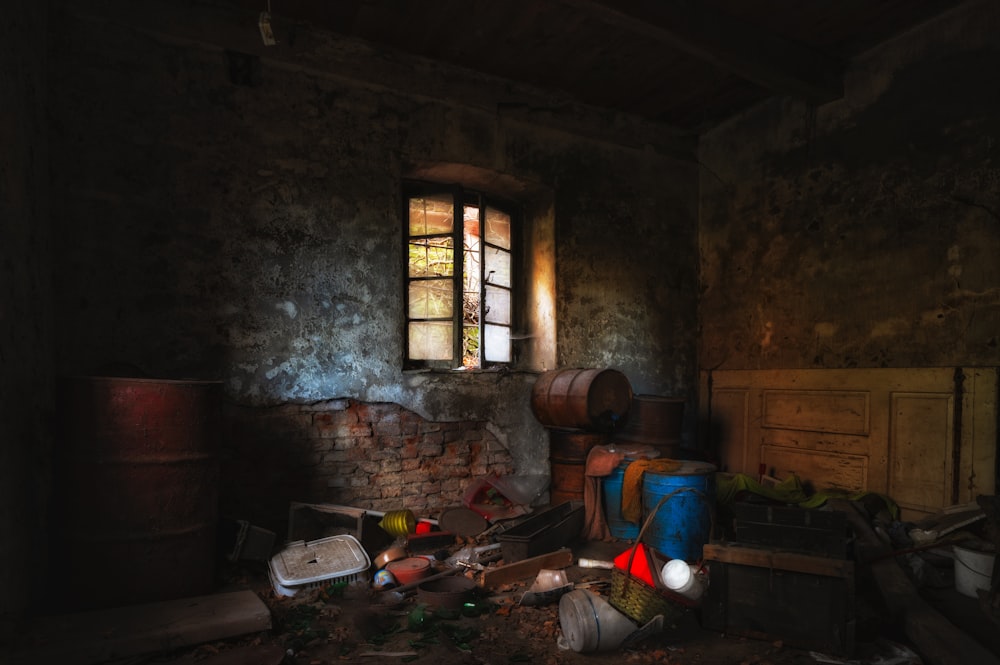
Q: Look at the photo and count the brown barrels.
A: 3